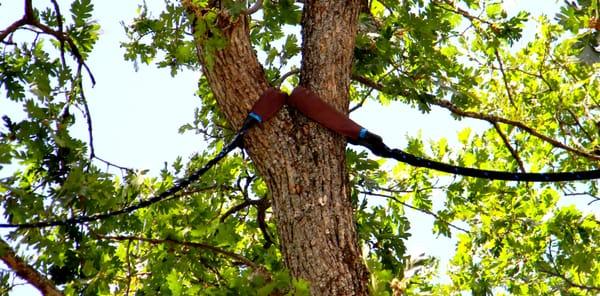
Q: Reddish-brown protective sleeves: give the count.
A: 2